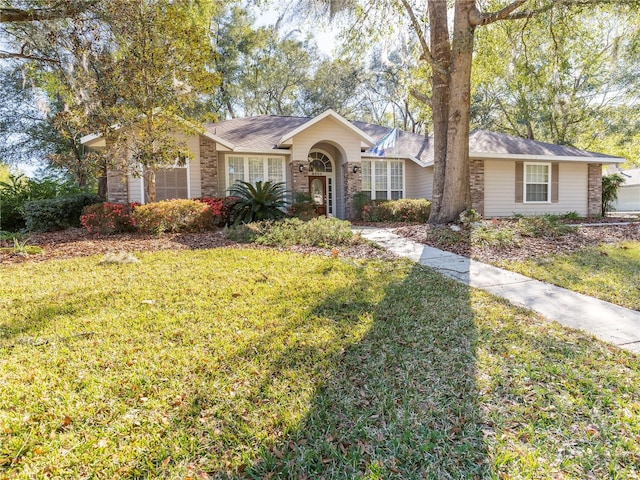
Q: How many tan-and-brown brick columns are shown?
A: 6